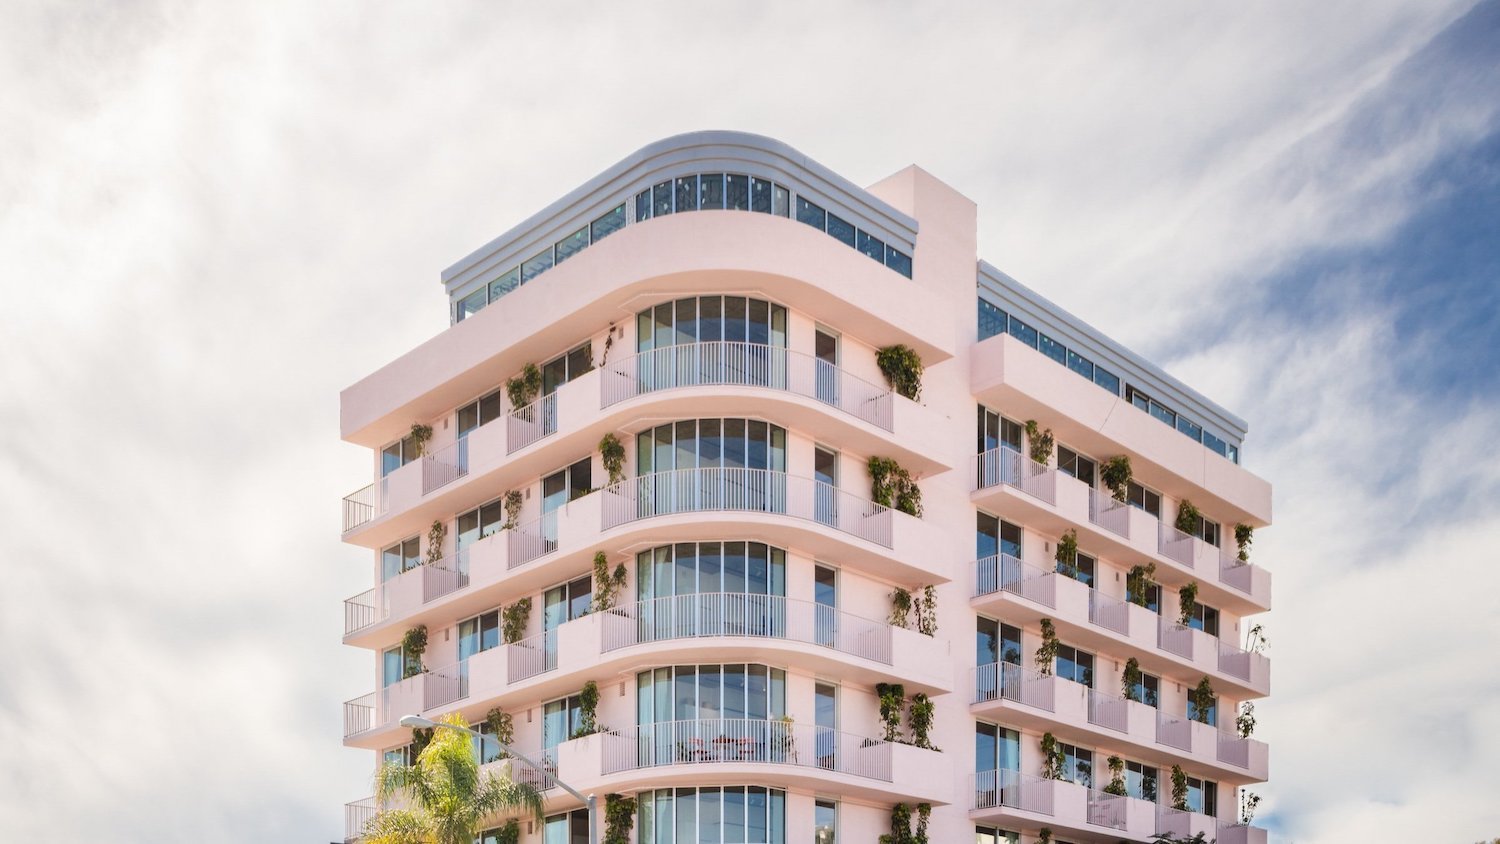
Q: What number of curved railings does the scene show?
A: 4